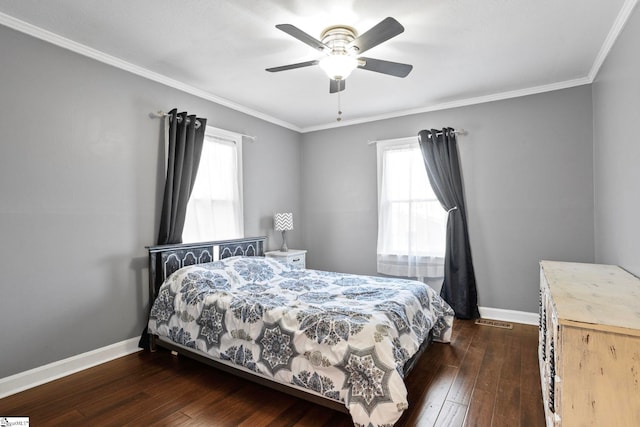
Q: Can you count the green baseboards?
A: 0